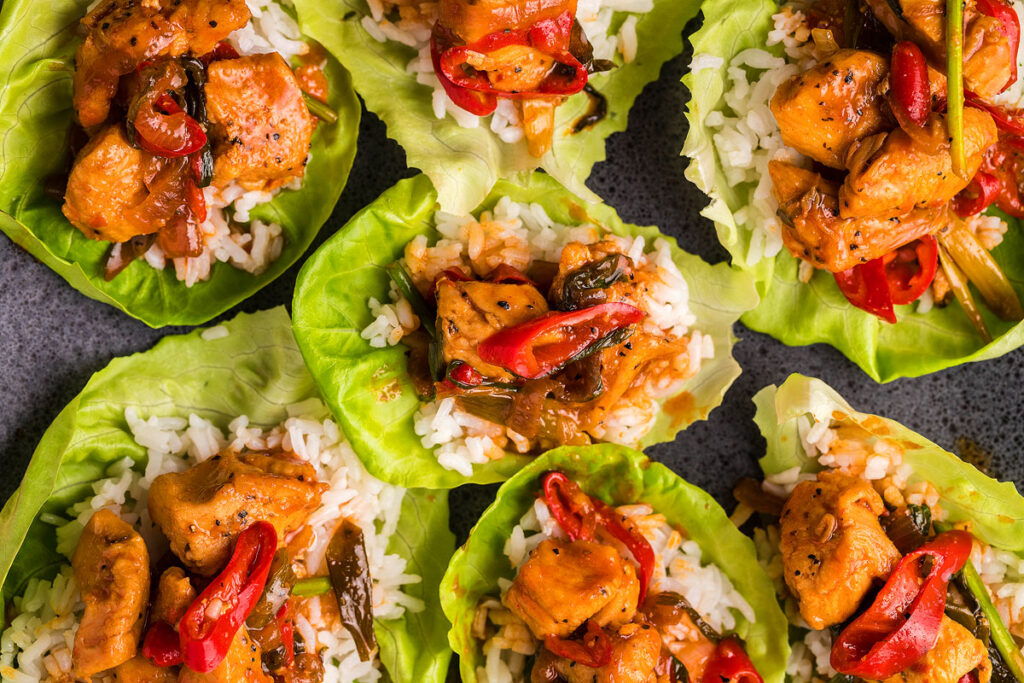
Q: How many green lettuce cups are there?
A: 7